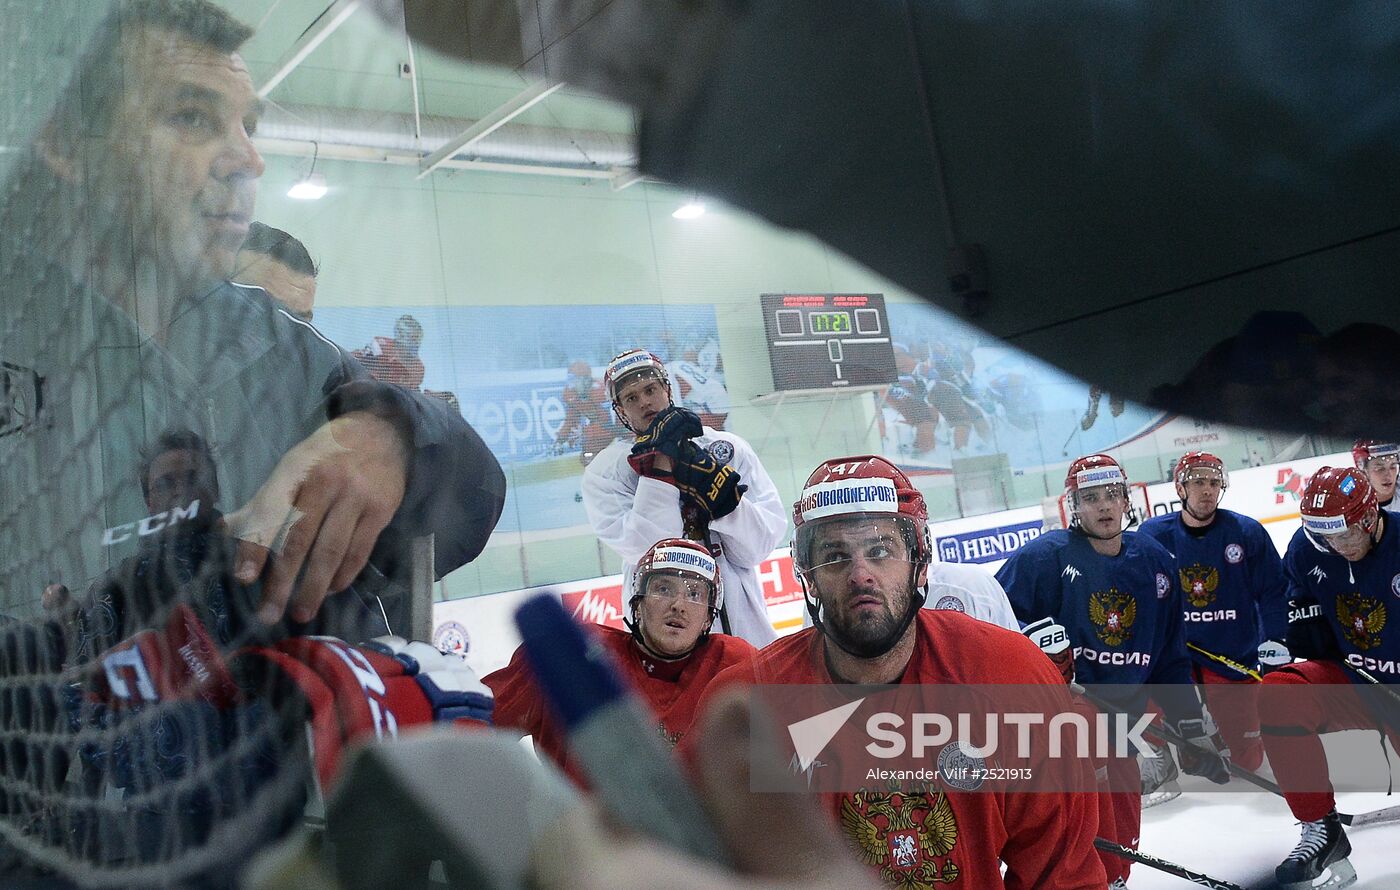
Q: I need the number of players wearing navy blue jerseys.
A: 3